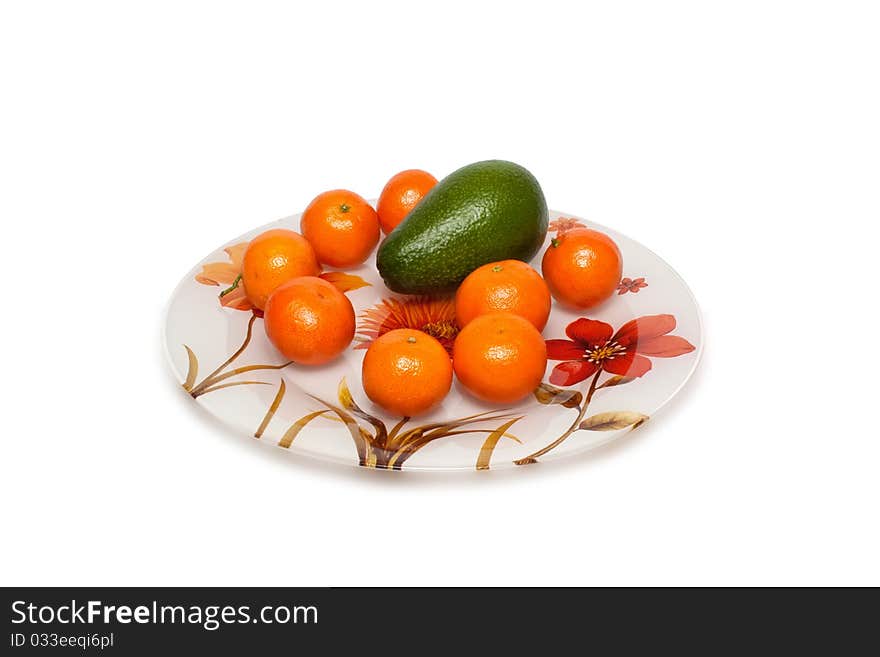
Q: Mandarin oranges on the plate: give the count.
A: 8